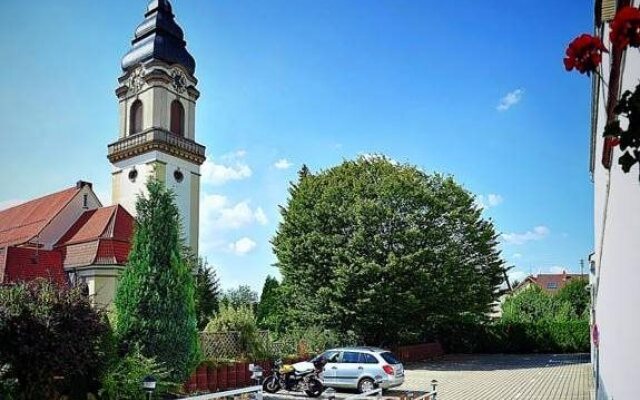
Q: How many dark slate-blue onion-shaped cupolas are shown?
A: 1